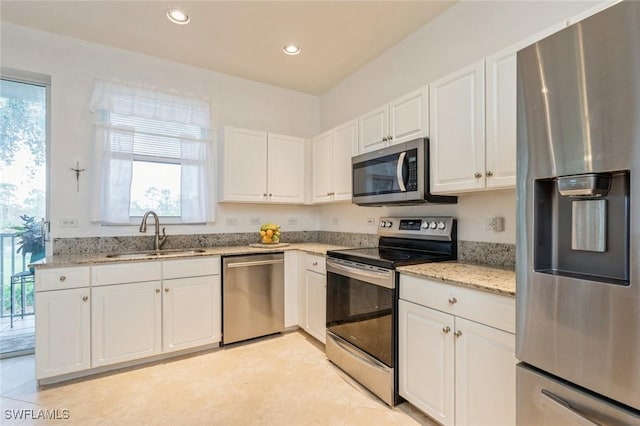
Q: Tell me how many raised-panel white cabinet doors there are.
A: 14